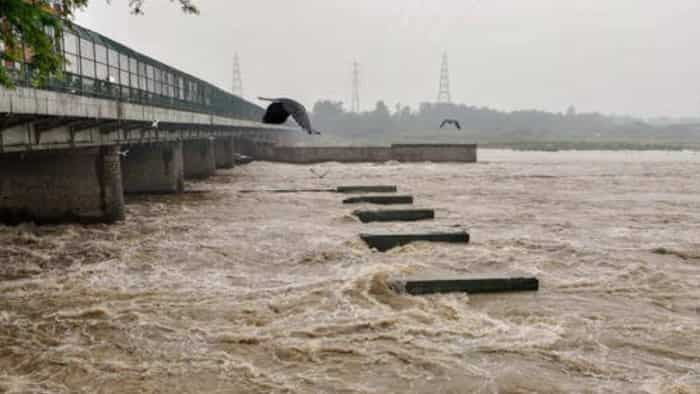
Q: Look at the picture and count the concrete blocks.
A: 5